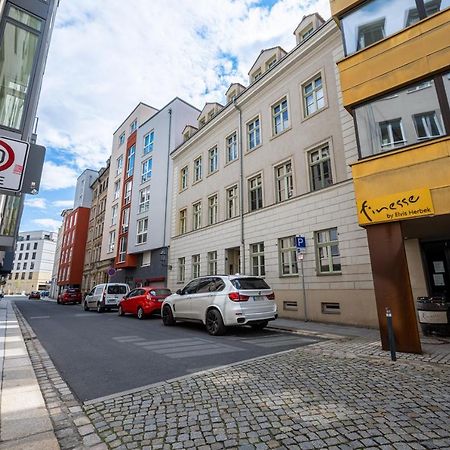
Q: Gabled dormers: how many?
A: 5